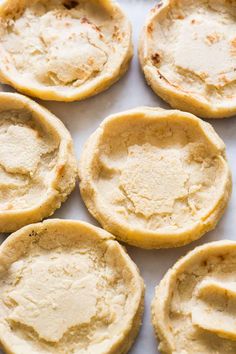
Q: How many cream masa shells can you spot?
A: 6